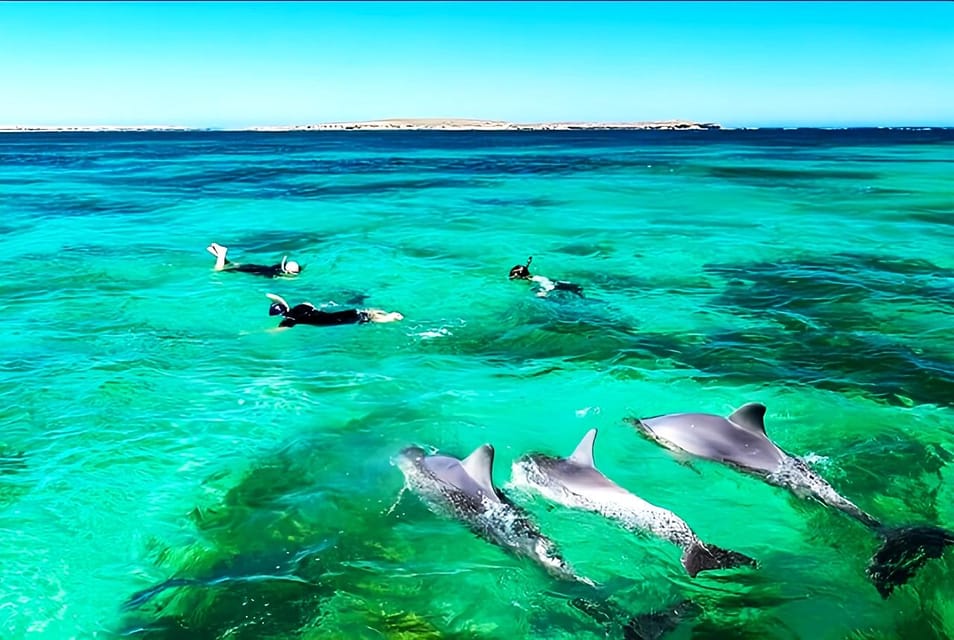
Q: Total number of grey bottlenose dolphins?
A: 3